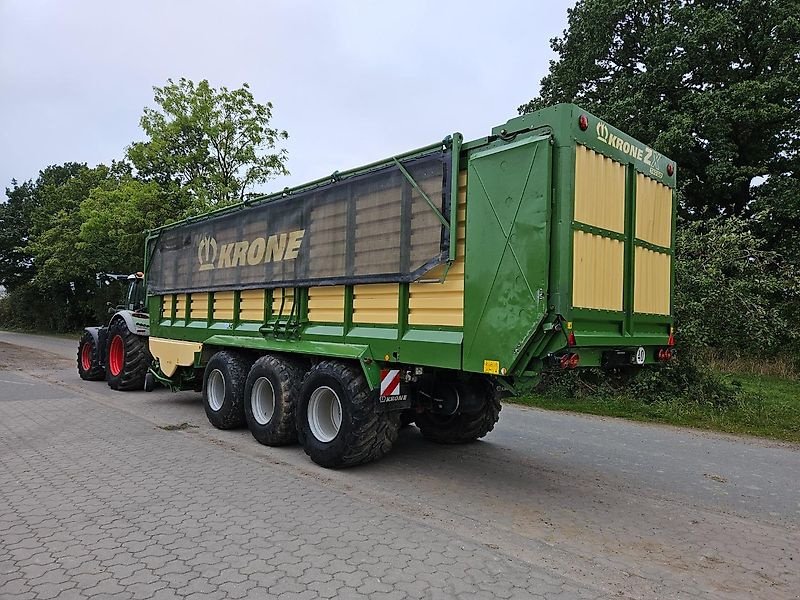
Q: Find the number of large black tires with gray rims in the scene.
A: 3